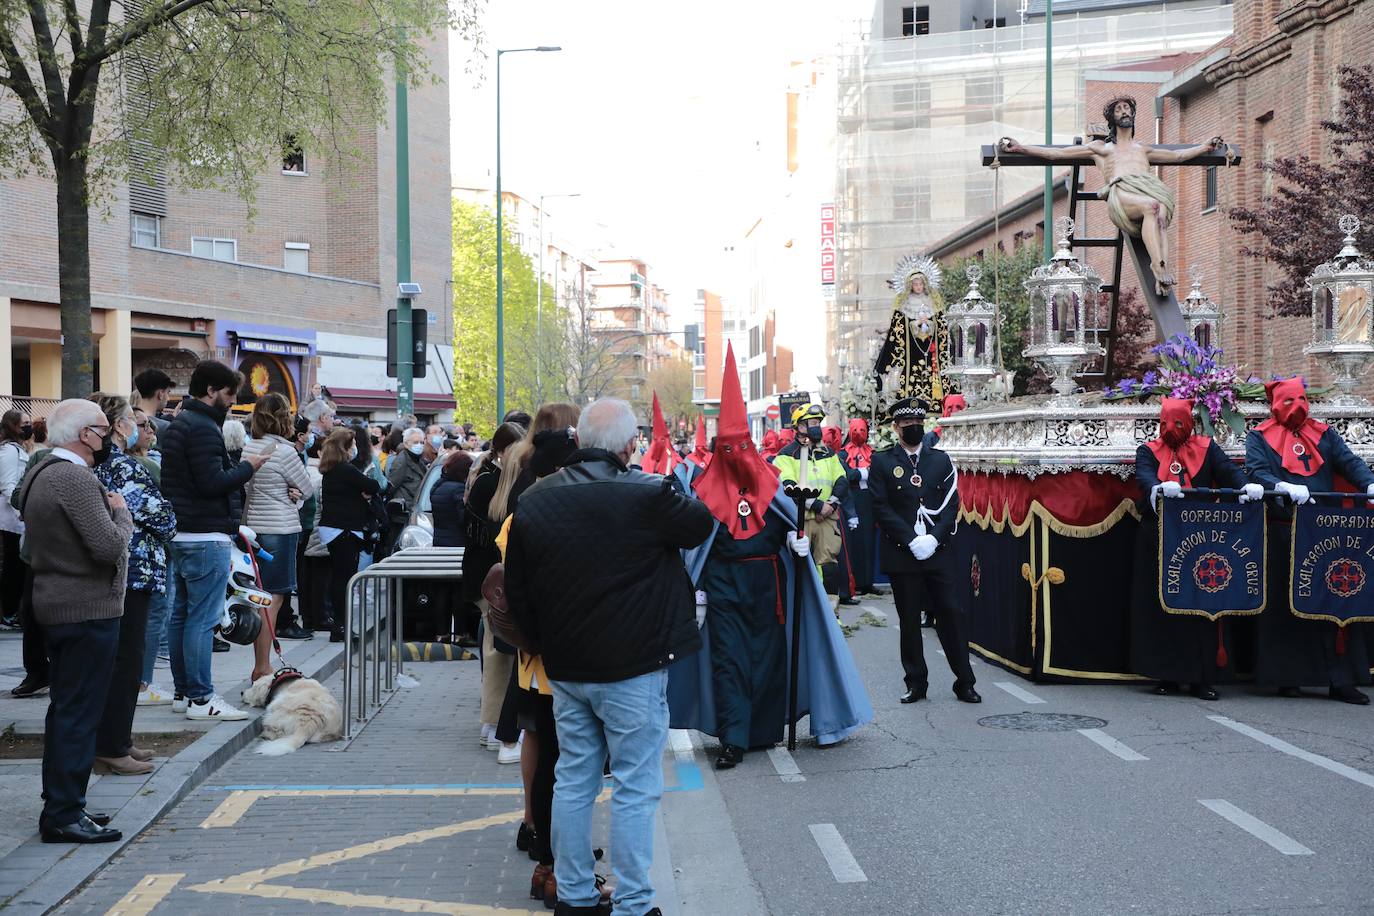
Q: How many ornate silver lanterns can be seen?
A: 4